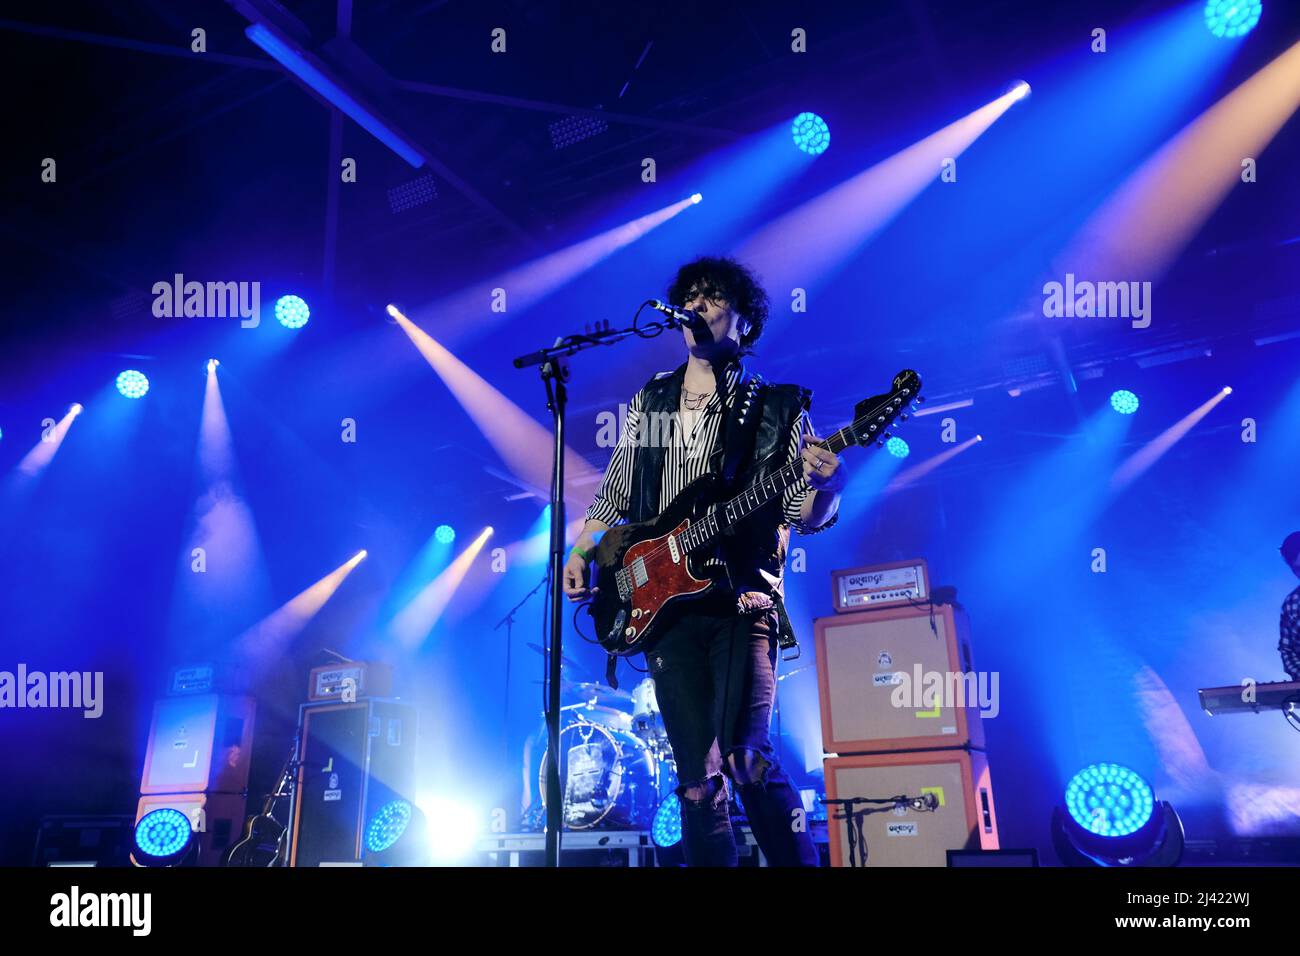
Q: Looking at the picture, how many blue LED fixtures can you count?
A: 11